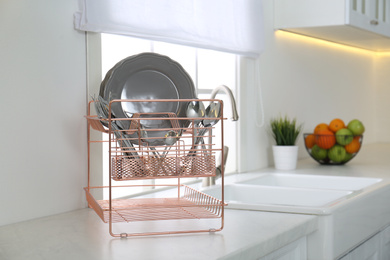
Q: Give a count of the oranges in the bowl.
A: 5